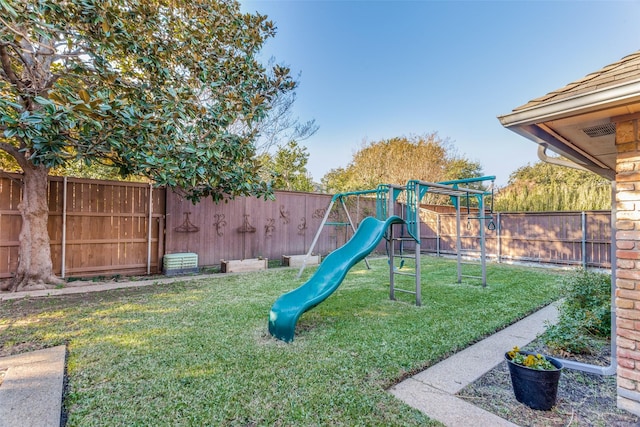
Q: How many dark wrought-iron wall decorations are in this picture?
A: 7